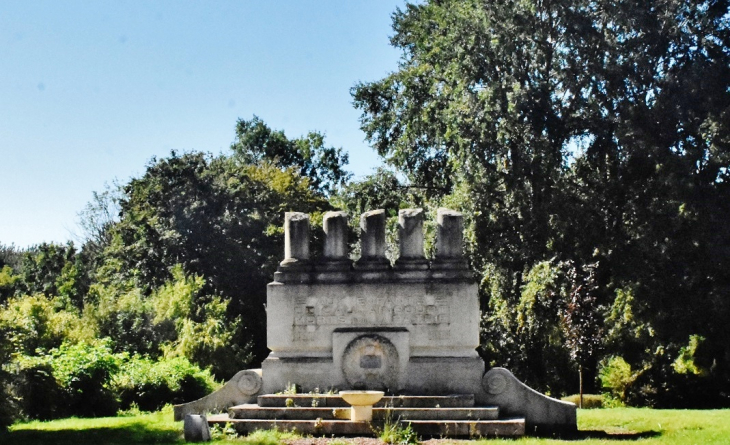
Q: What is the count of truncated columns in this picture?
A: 5